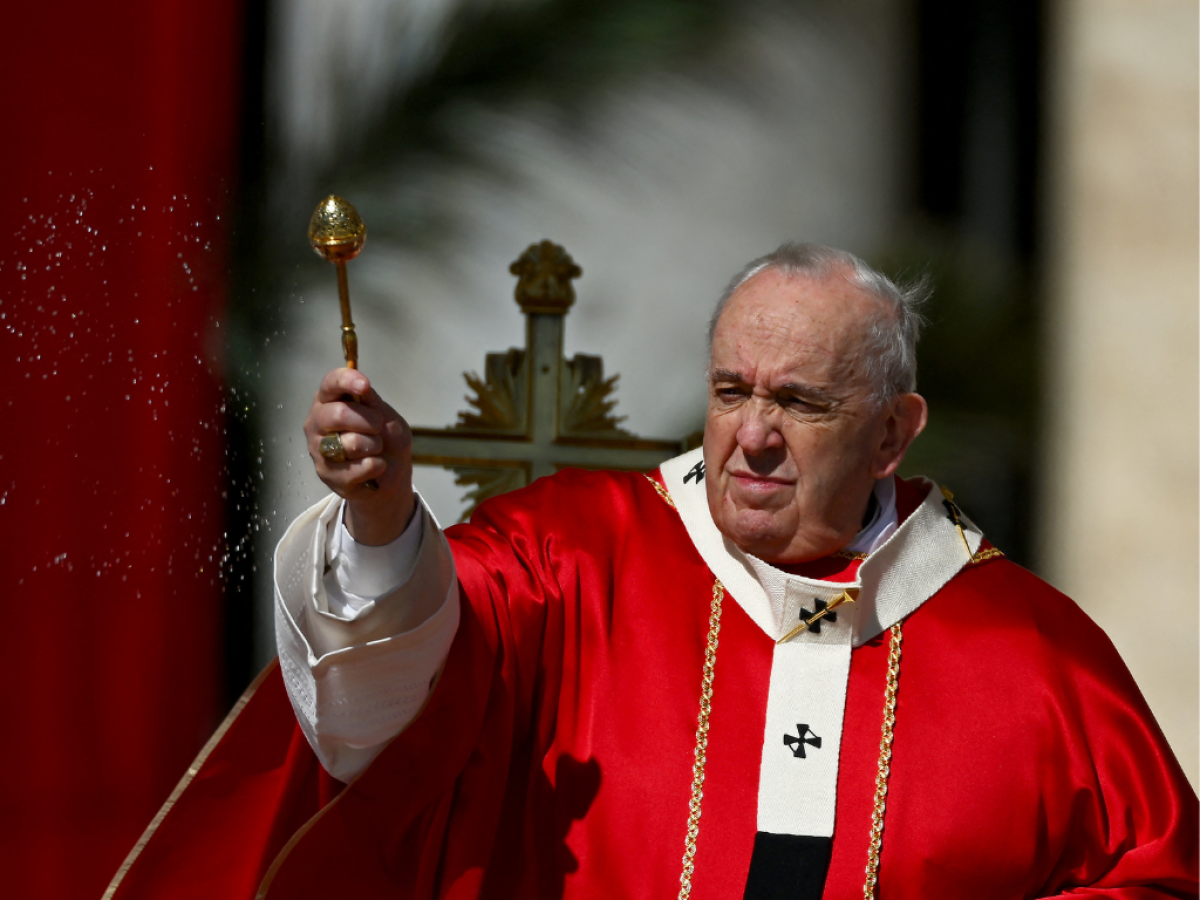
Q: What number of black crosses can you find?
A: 4